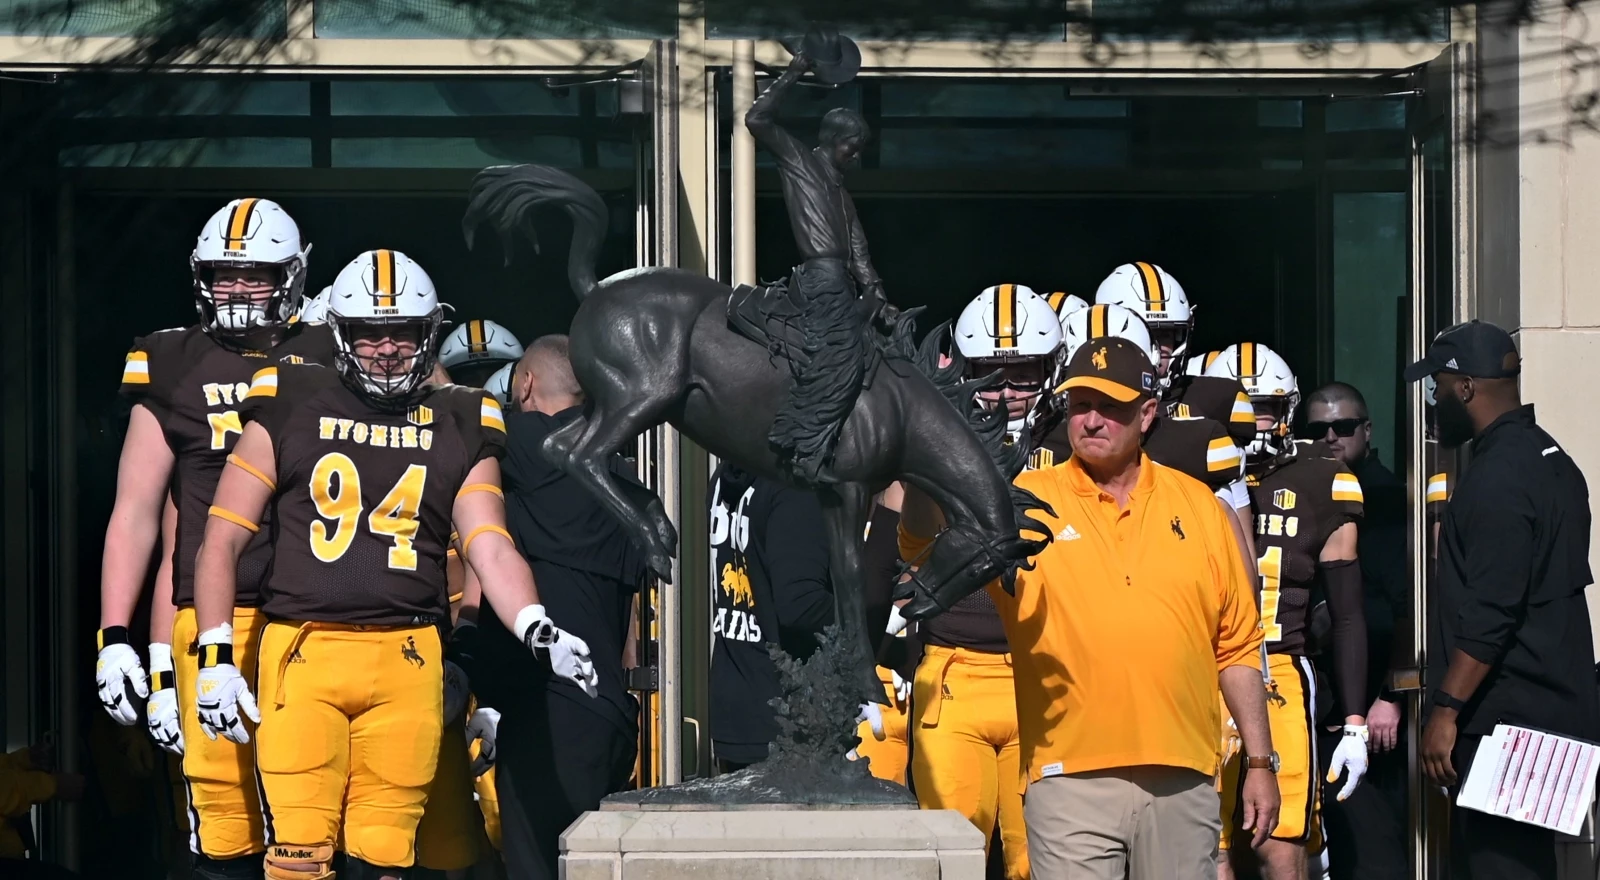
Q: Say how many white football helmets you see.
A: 11